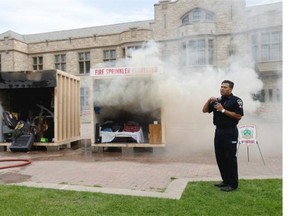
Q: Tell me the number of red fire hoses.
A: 1